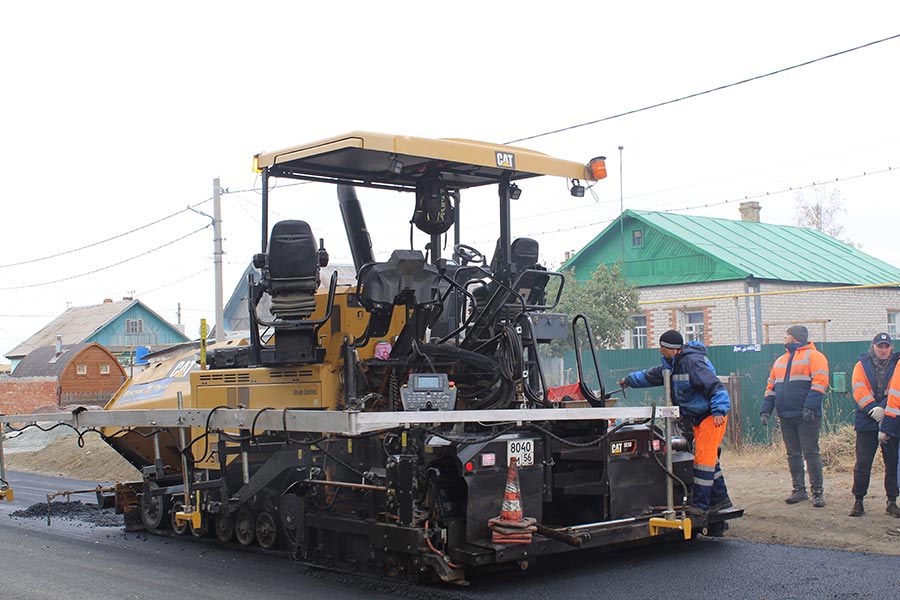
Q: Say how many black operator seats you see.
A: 2